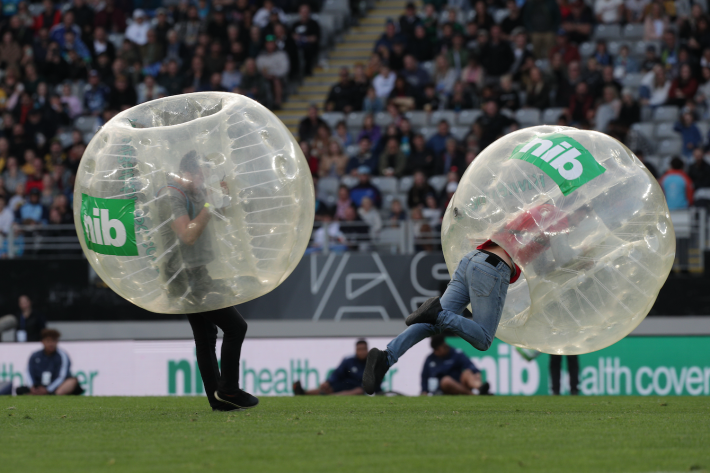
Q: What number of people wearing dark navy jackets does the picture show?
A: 3